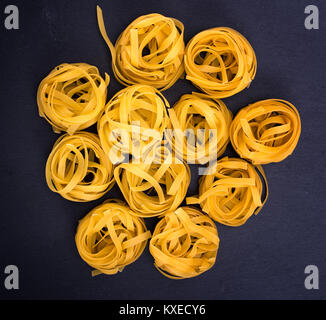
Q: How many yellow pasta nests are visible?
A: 11